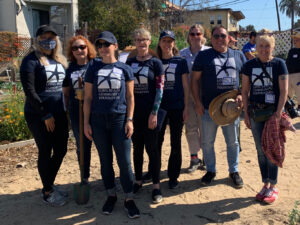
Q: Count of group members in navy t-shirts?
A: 7